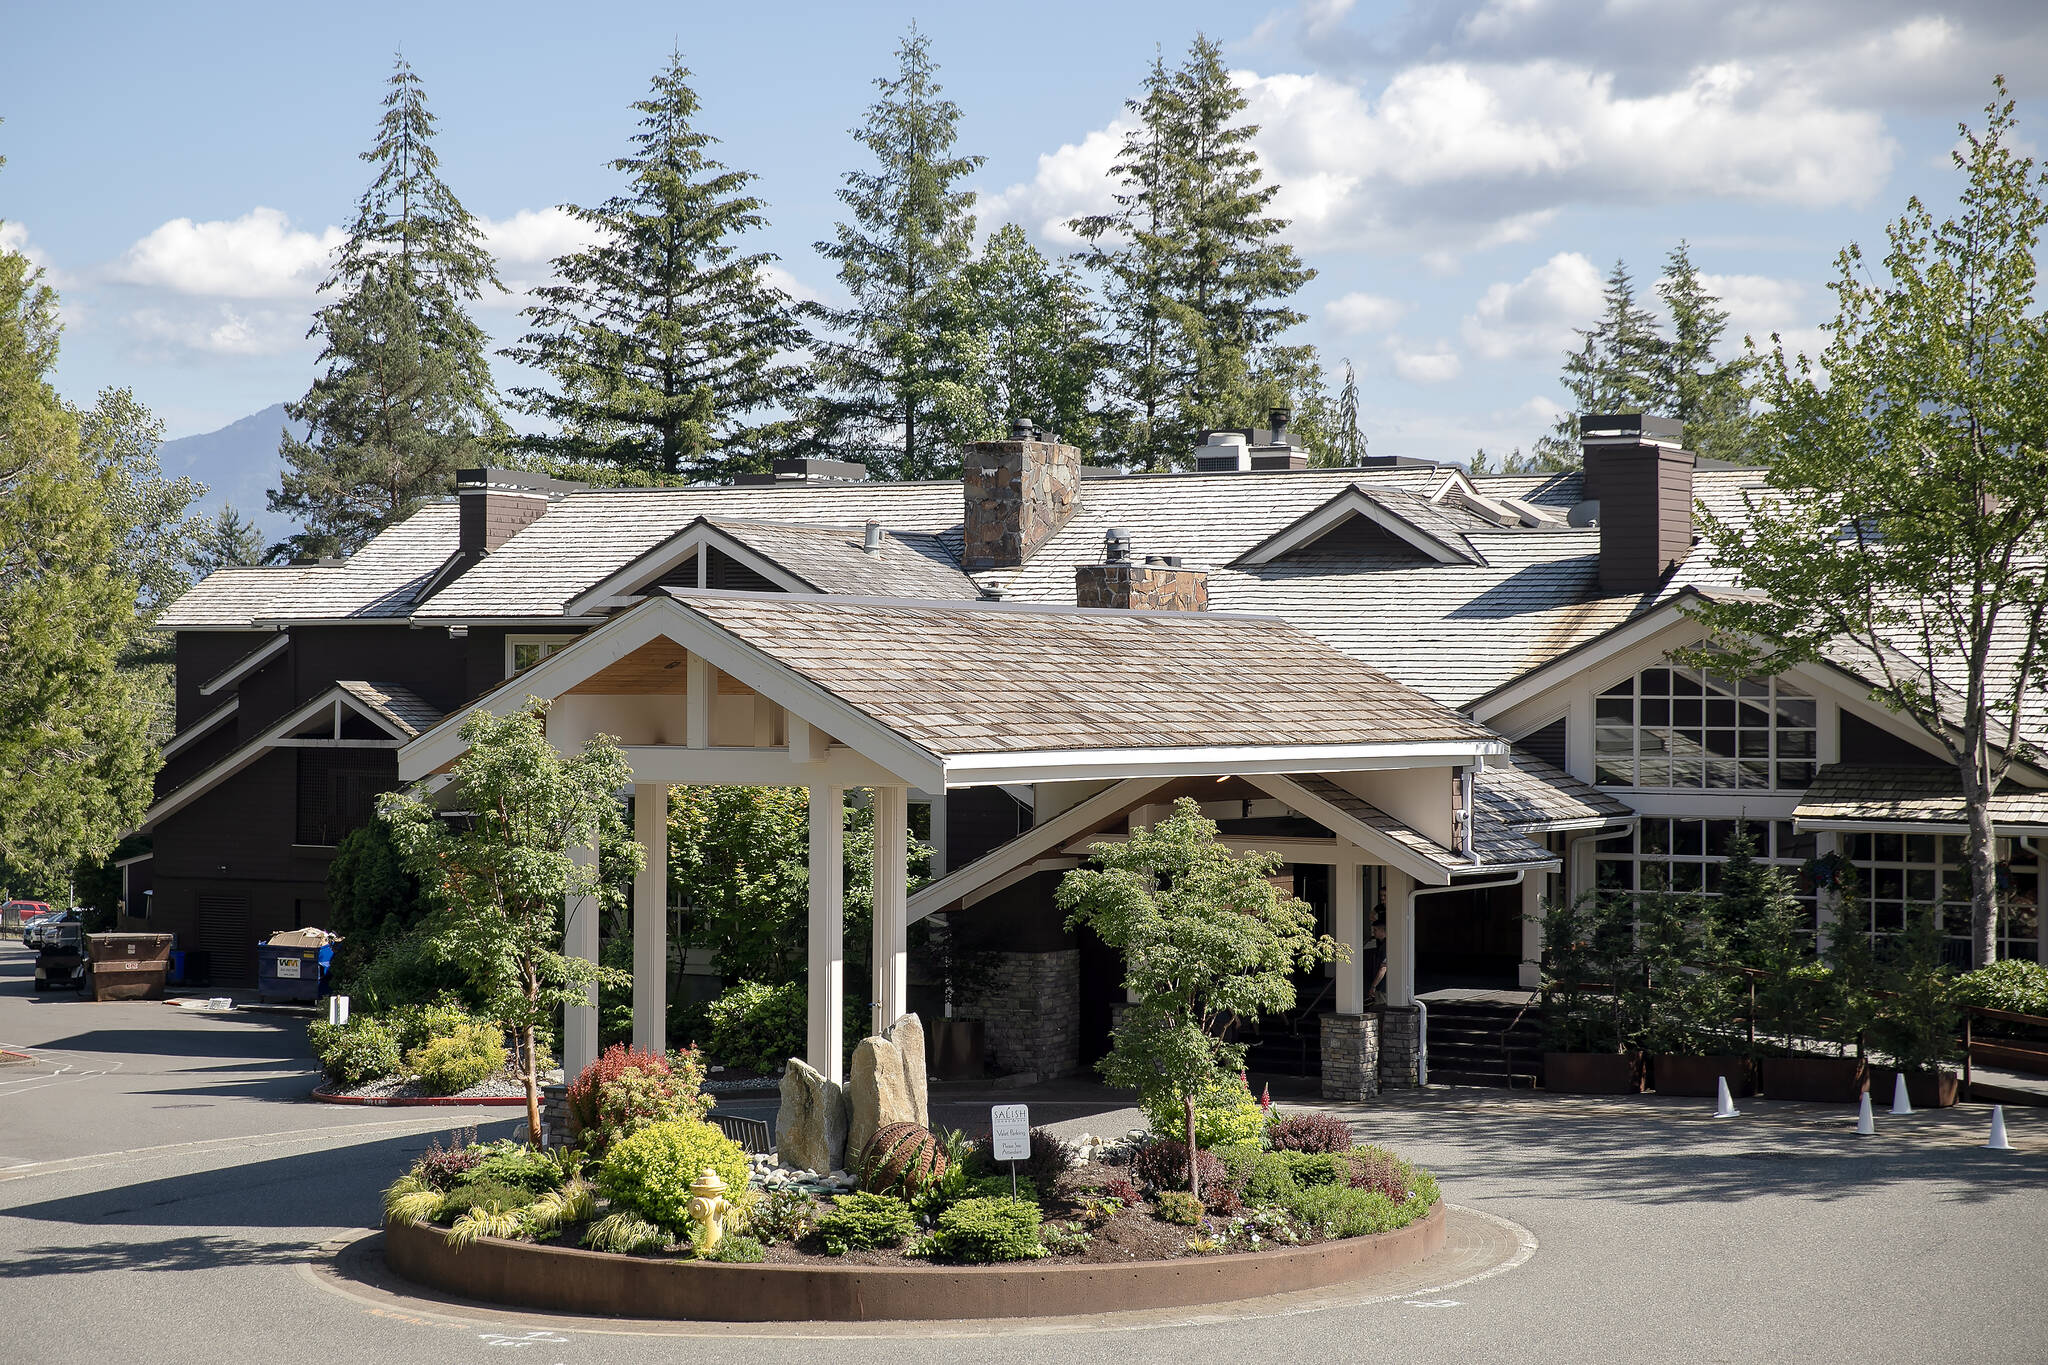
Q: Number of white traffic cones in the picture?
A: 4